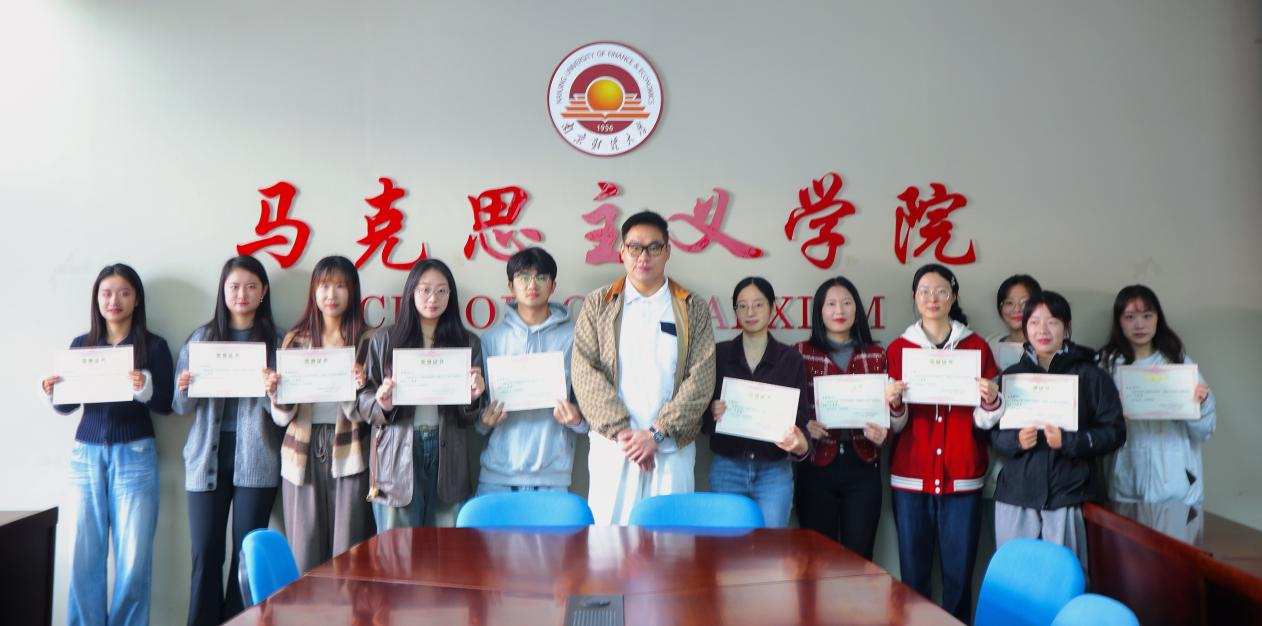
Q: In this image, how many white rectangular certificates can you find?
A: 11